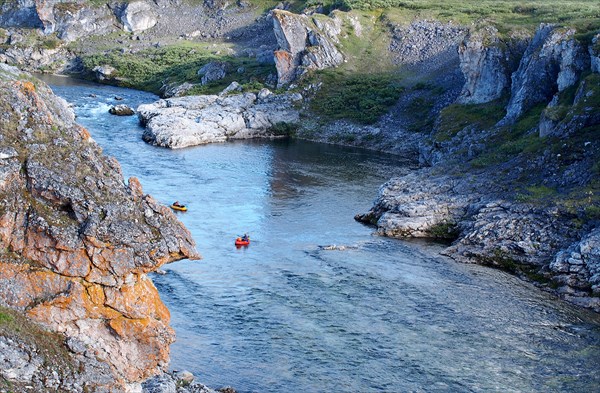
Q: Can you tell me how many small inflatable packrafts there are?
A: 2